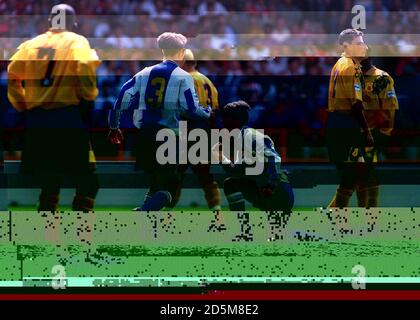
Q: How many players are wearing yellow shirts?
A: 4